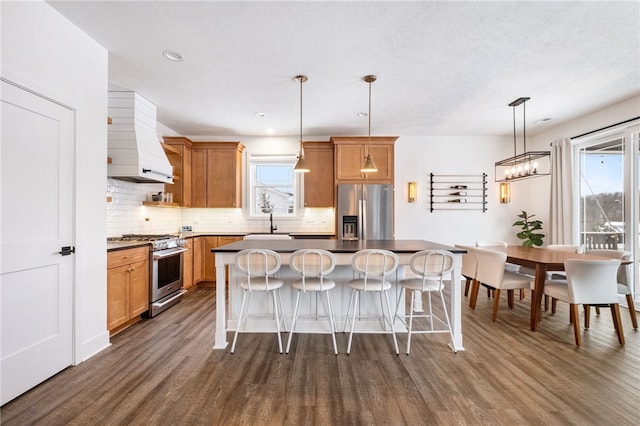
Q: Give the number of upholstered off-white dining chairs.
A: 6